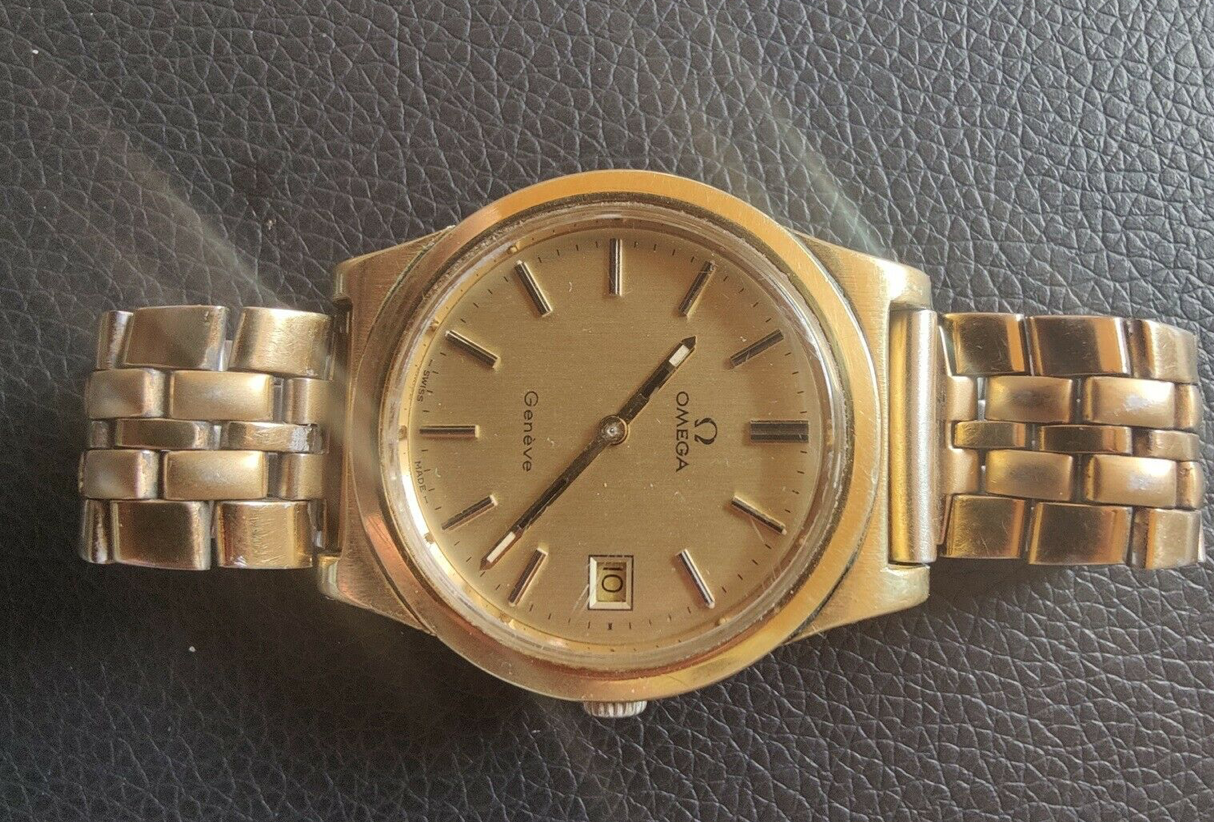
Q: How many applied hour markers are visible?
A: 11